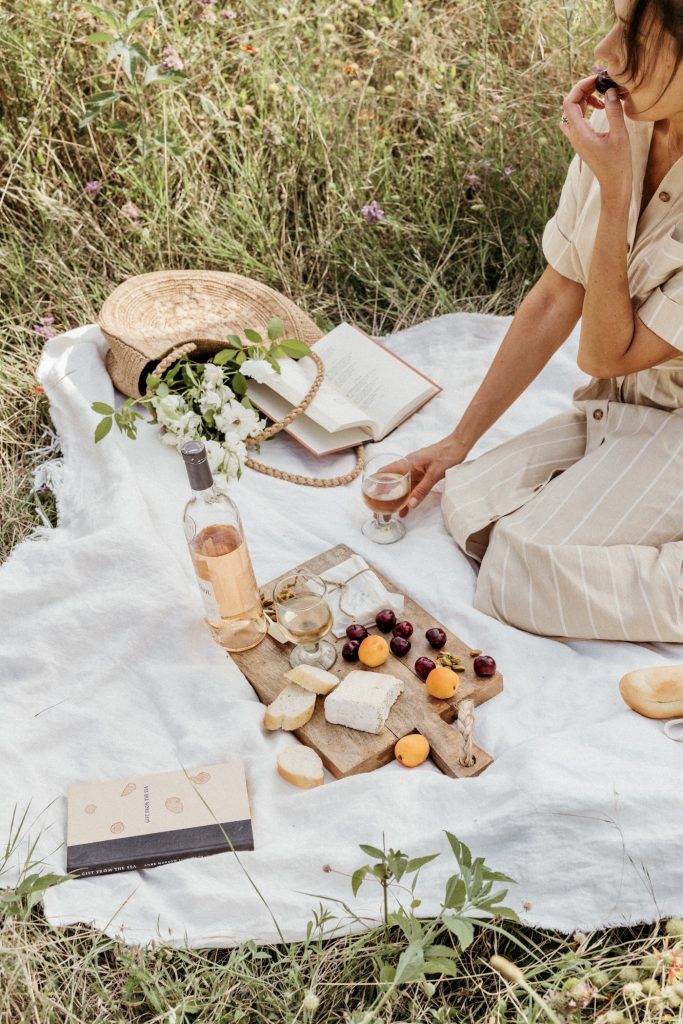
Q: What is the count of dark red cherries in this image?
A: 9